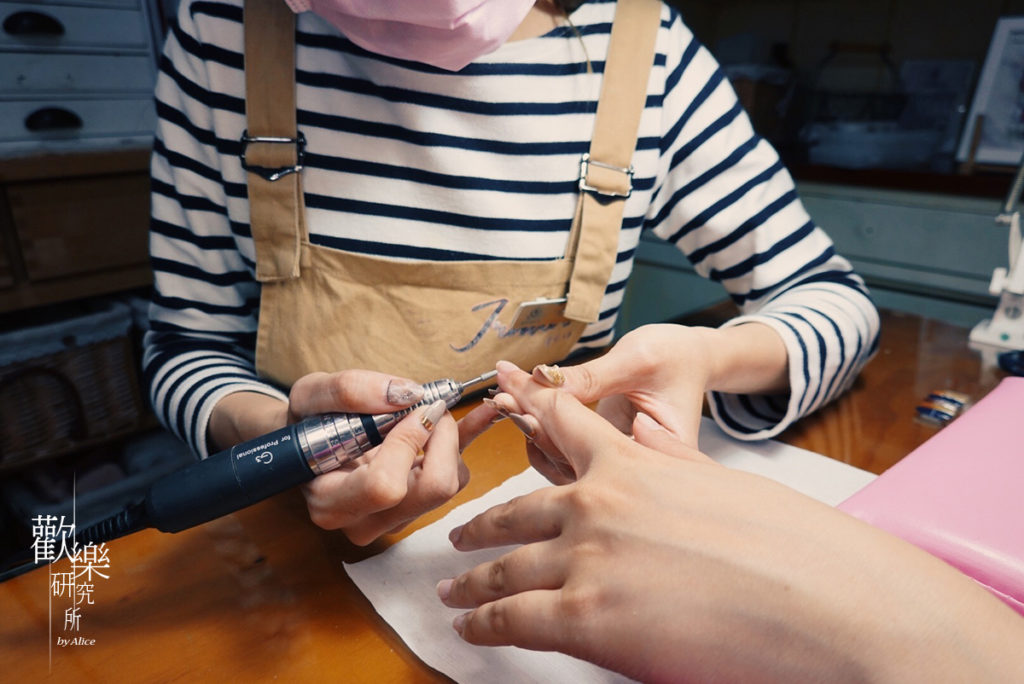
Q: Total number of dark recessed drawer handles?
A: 2